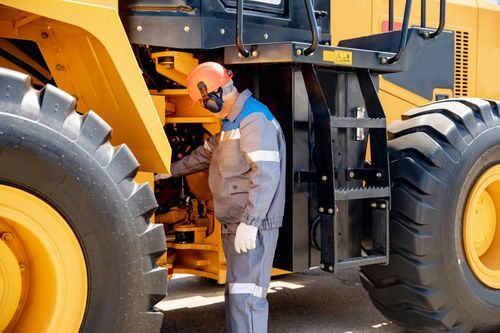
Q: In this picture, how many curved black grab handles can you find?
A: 4